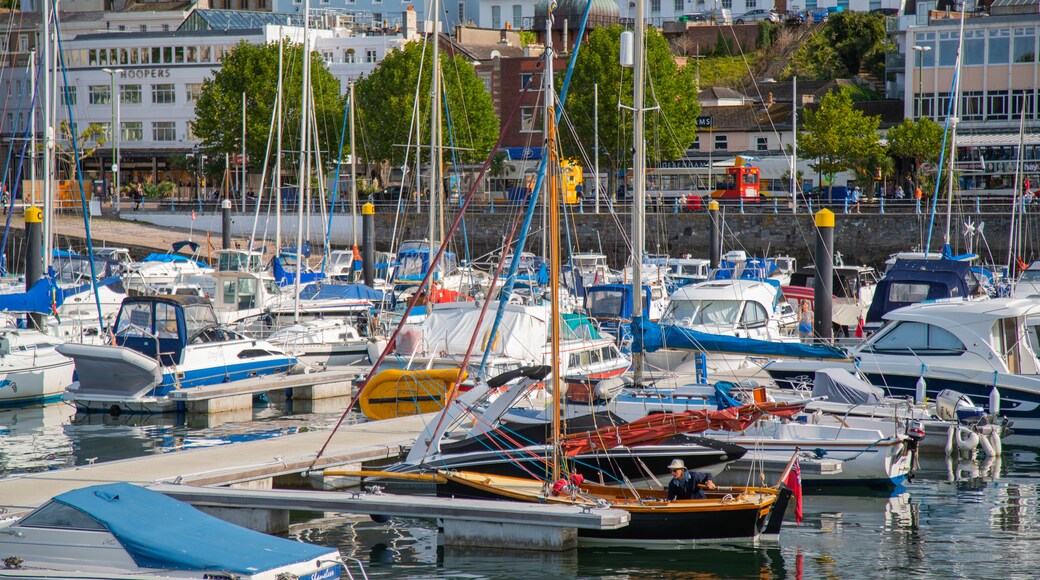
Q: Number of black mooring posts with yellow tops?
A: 4